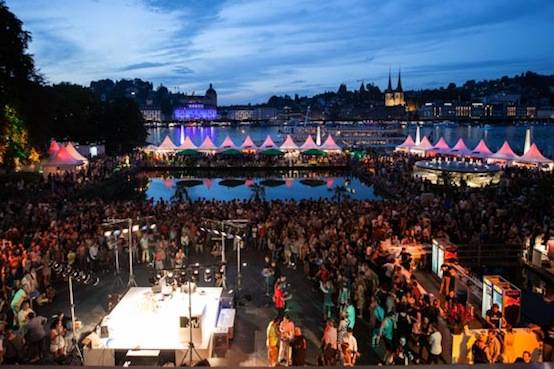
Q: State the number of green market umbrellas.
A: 4